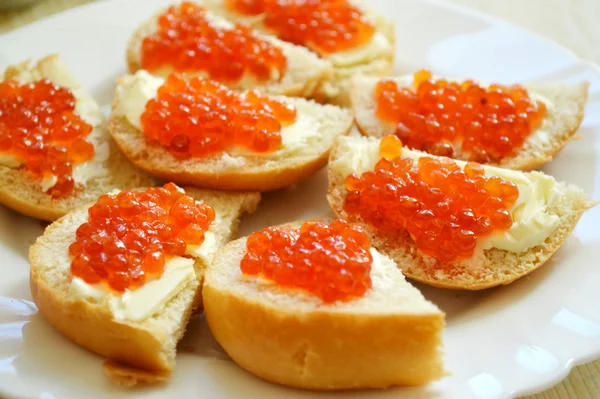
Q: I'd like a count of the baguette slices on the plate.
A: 8